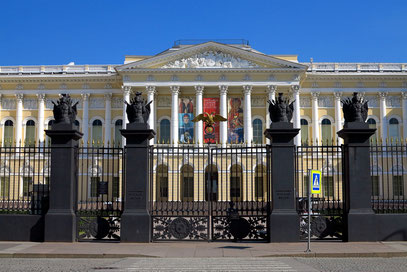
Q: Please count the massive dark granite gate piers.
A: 4